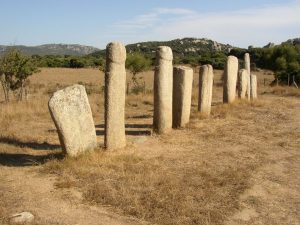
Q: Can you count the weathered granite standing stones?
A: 9